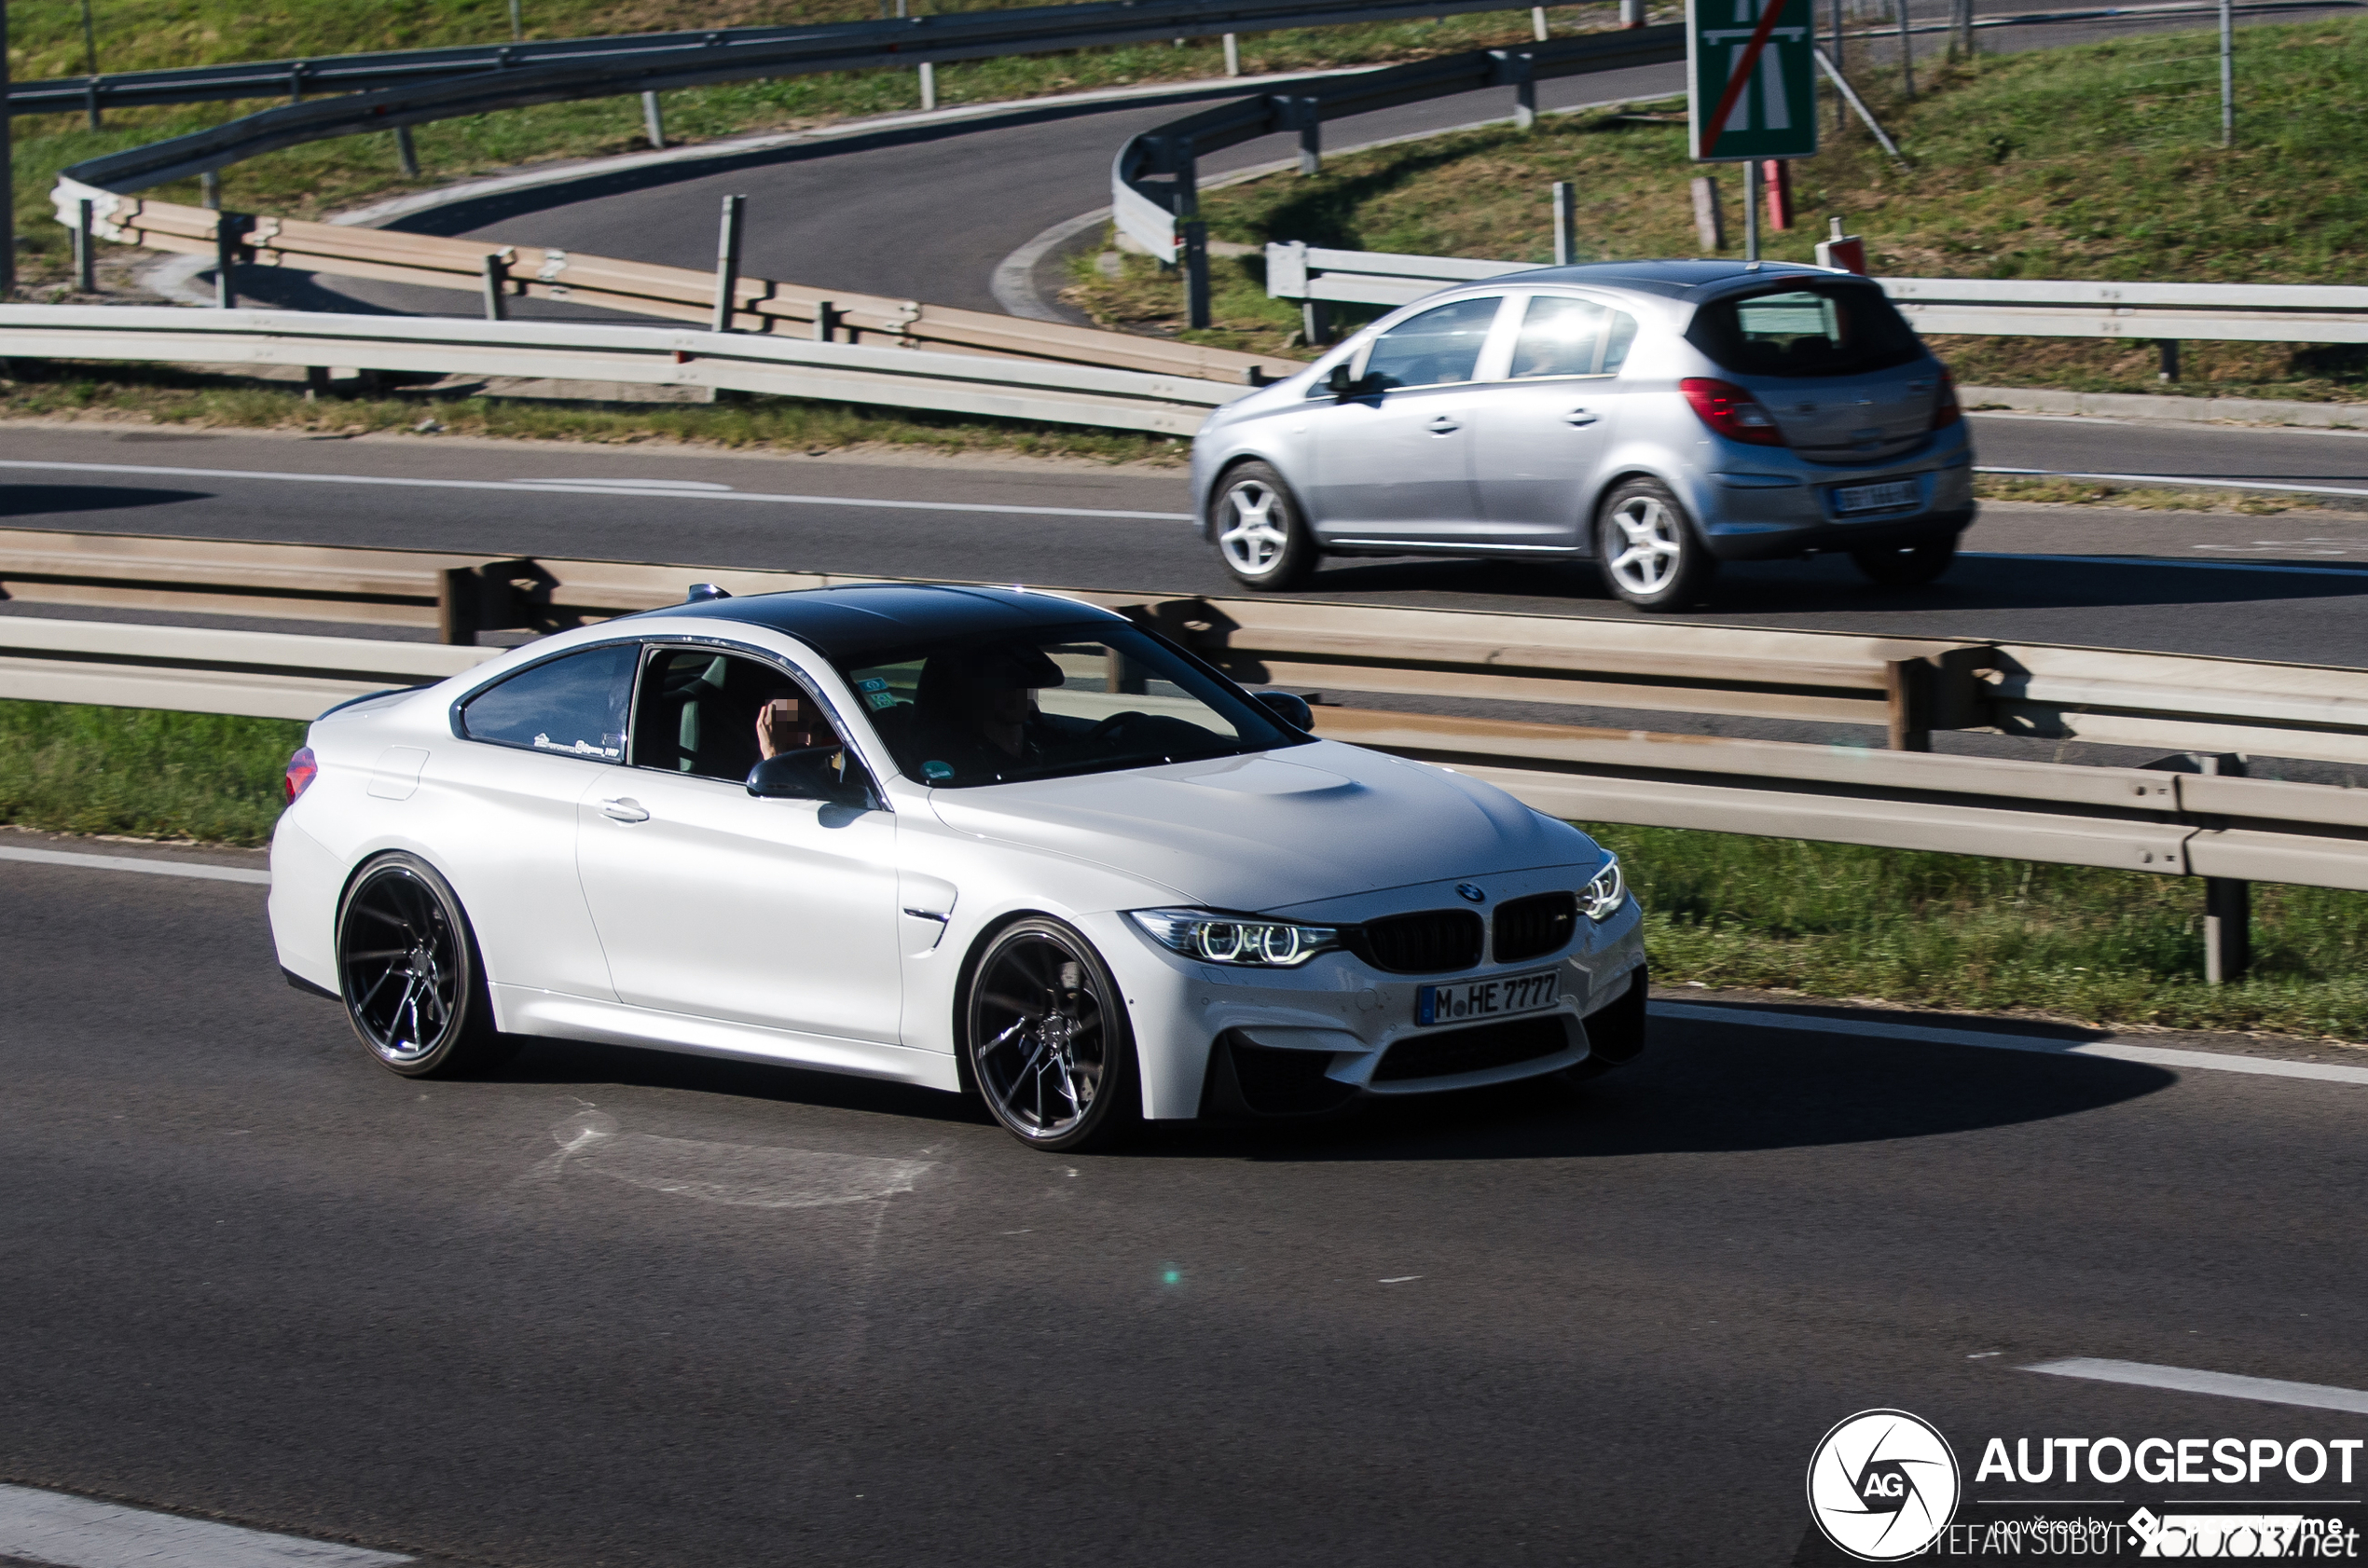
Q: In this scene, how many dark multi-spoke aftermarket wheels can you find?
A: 2